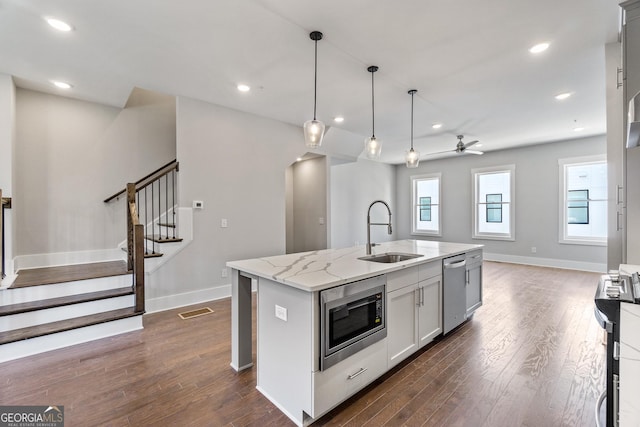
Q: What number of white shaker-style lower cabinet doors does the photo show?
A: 3